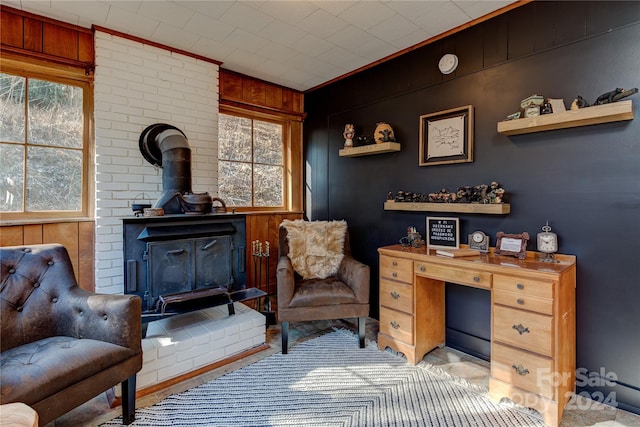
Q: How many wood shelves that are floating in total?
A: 3